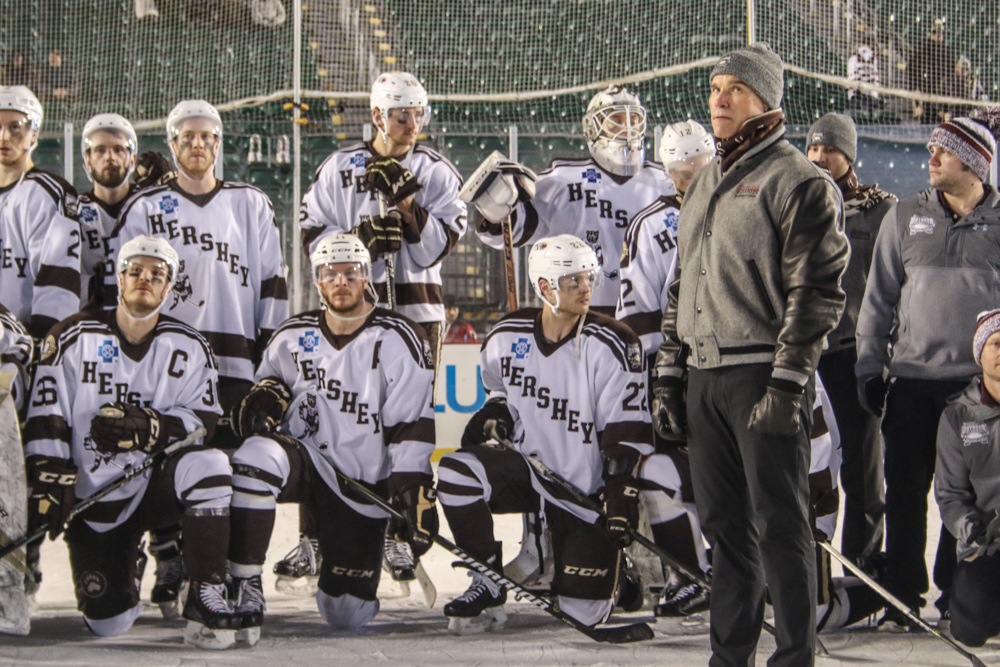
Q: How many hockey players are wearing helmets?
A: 9